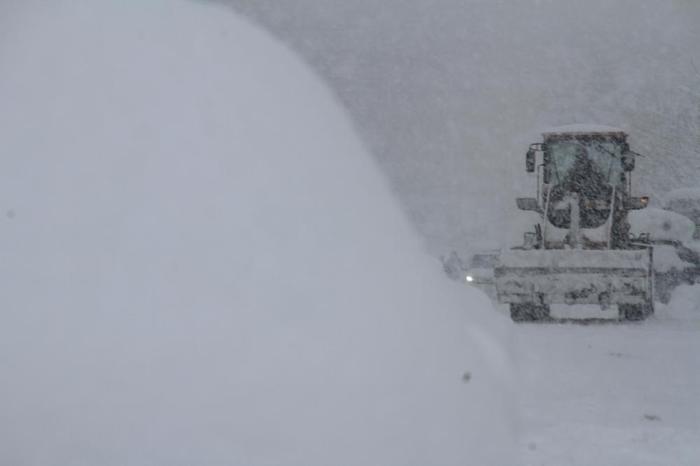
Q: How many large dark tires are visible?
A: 2